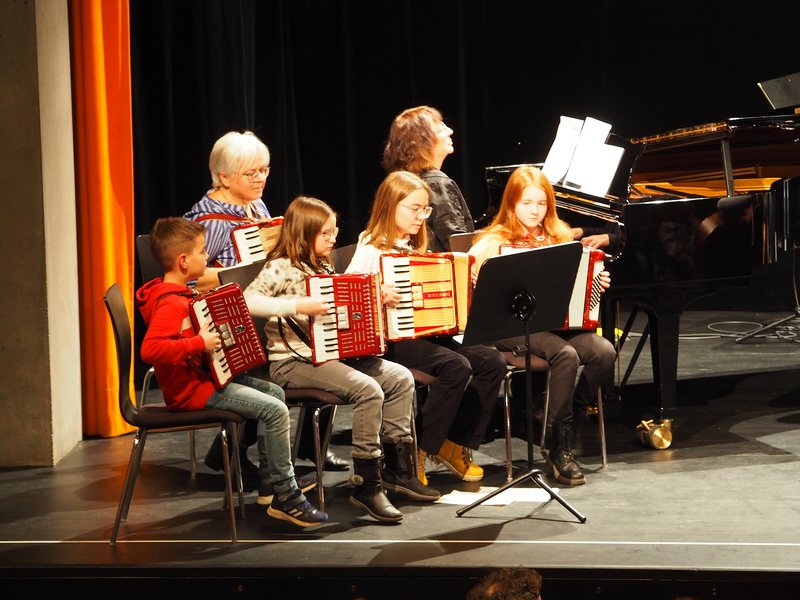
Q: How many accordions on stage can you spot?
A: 5